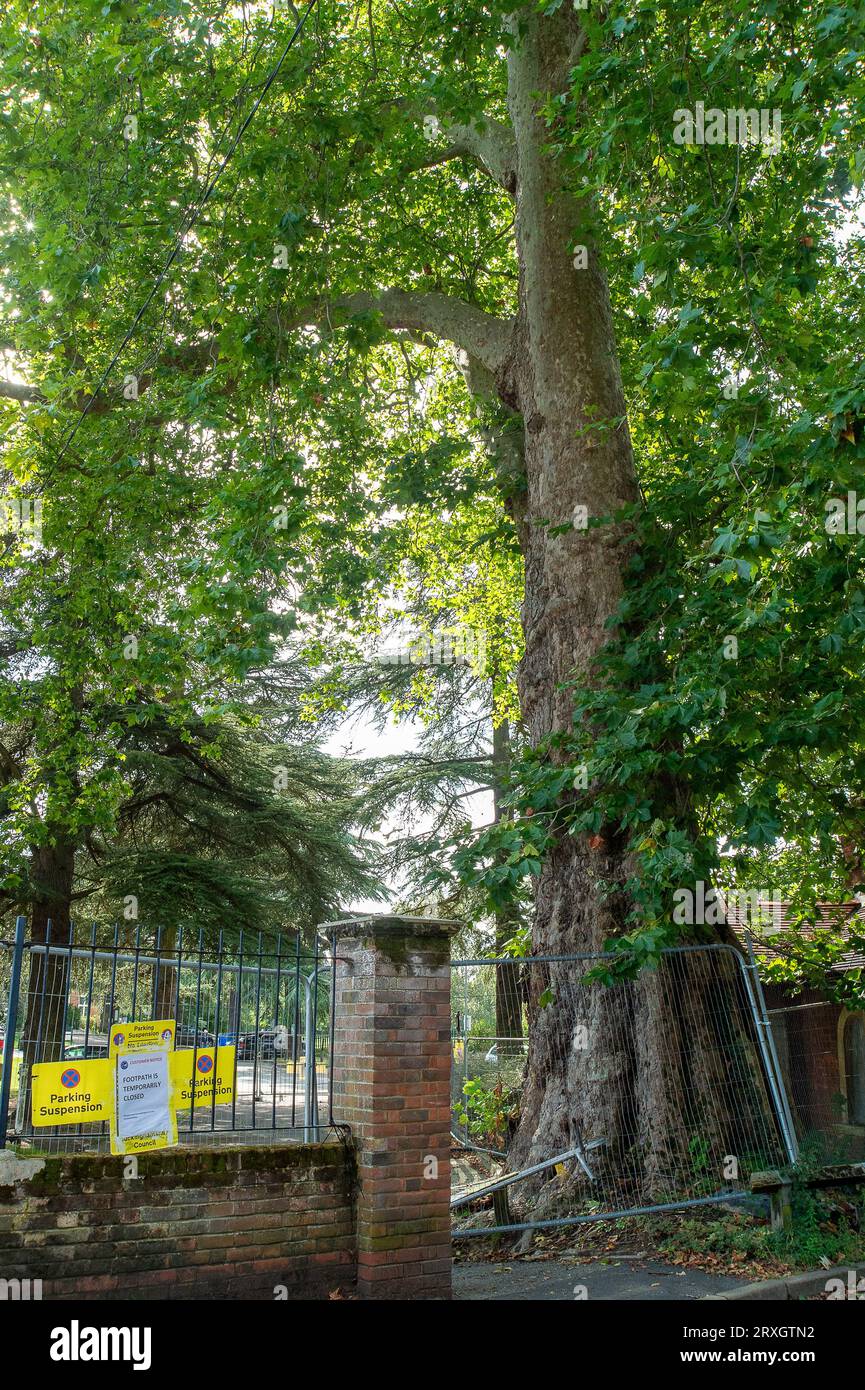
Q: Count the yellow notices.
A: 3